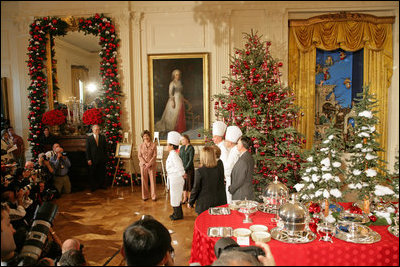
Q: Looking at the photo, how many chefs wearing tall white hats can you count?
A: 3